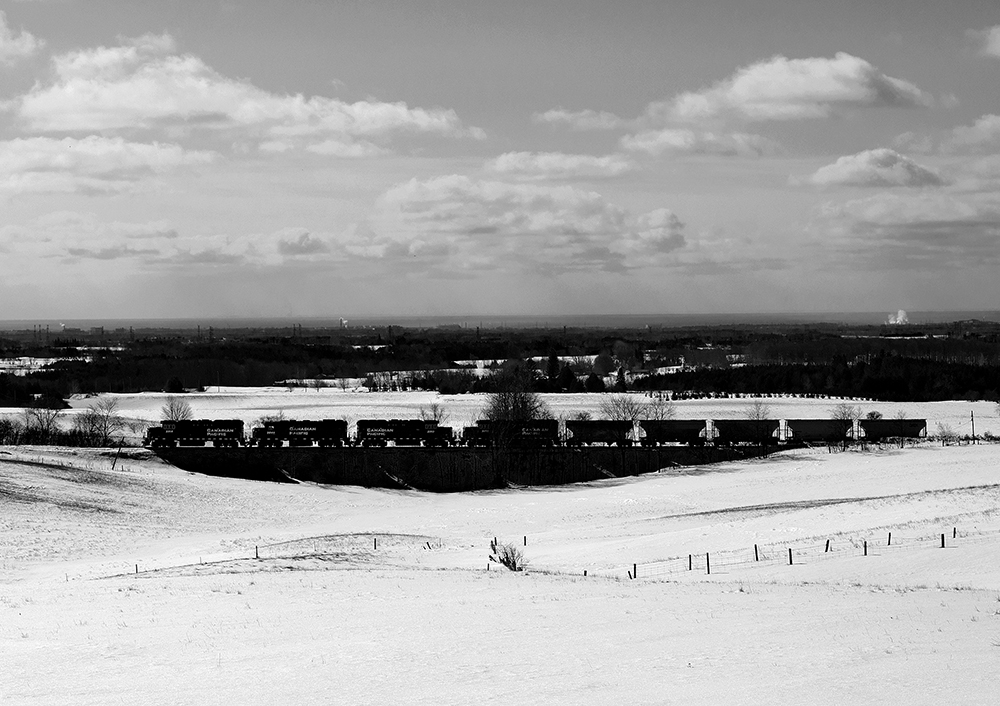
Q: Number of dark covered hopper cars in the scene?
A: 5